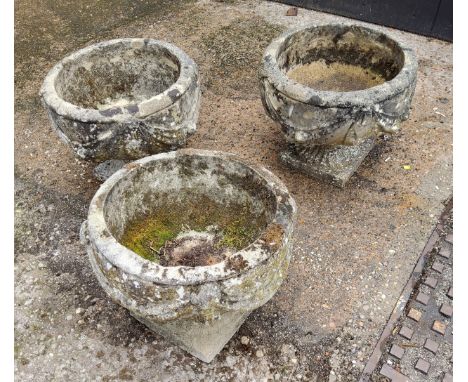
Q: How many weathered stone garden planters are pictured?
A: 3